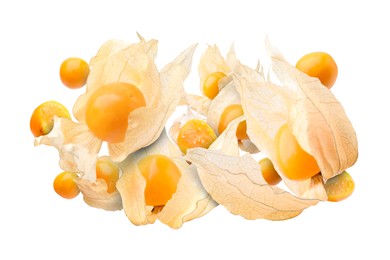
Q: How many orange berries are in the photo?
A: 13